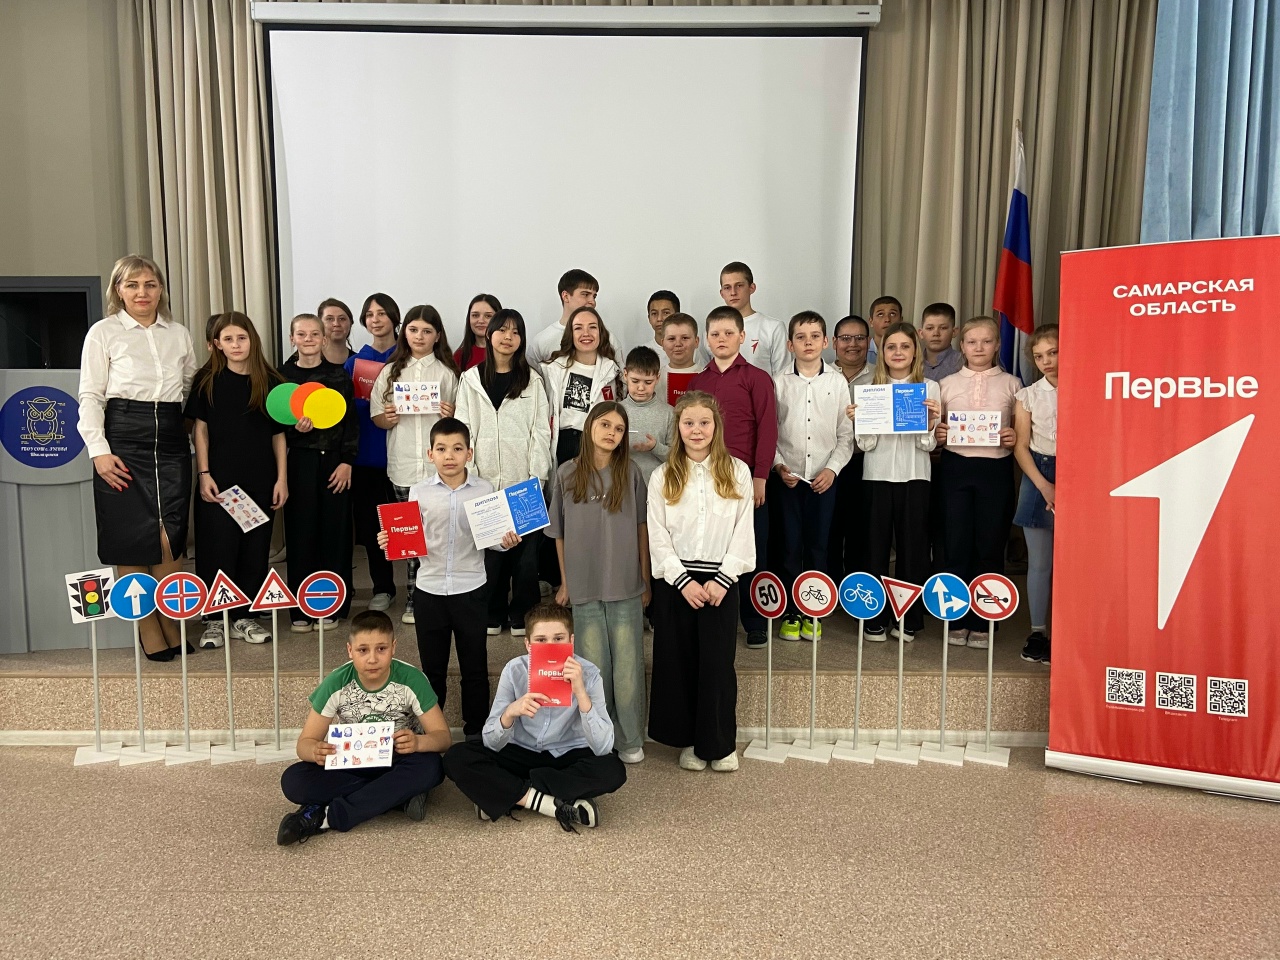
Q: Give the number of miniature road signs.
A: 12